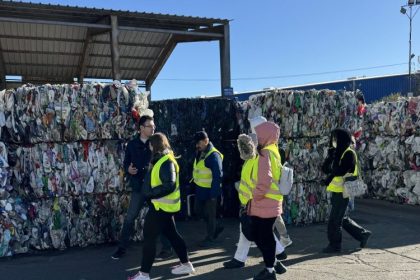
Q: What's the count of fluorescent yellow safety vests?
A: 5